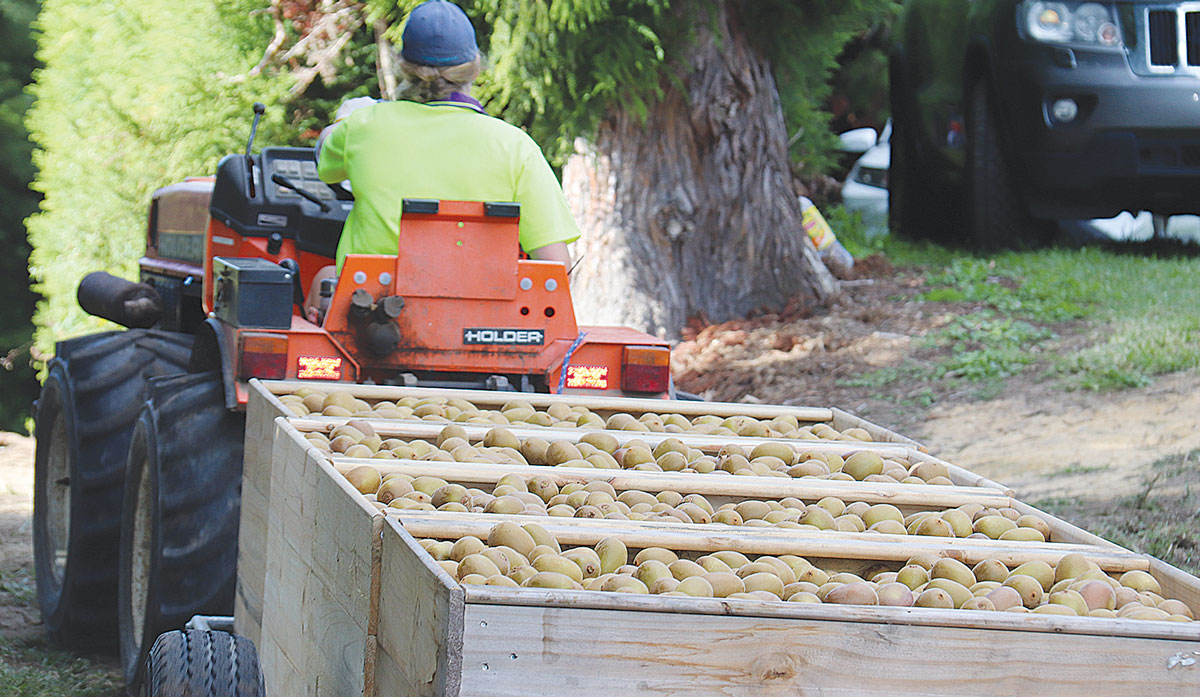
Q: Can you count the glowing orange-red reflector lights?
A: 2